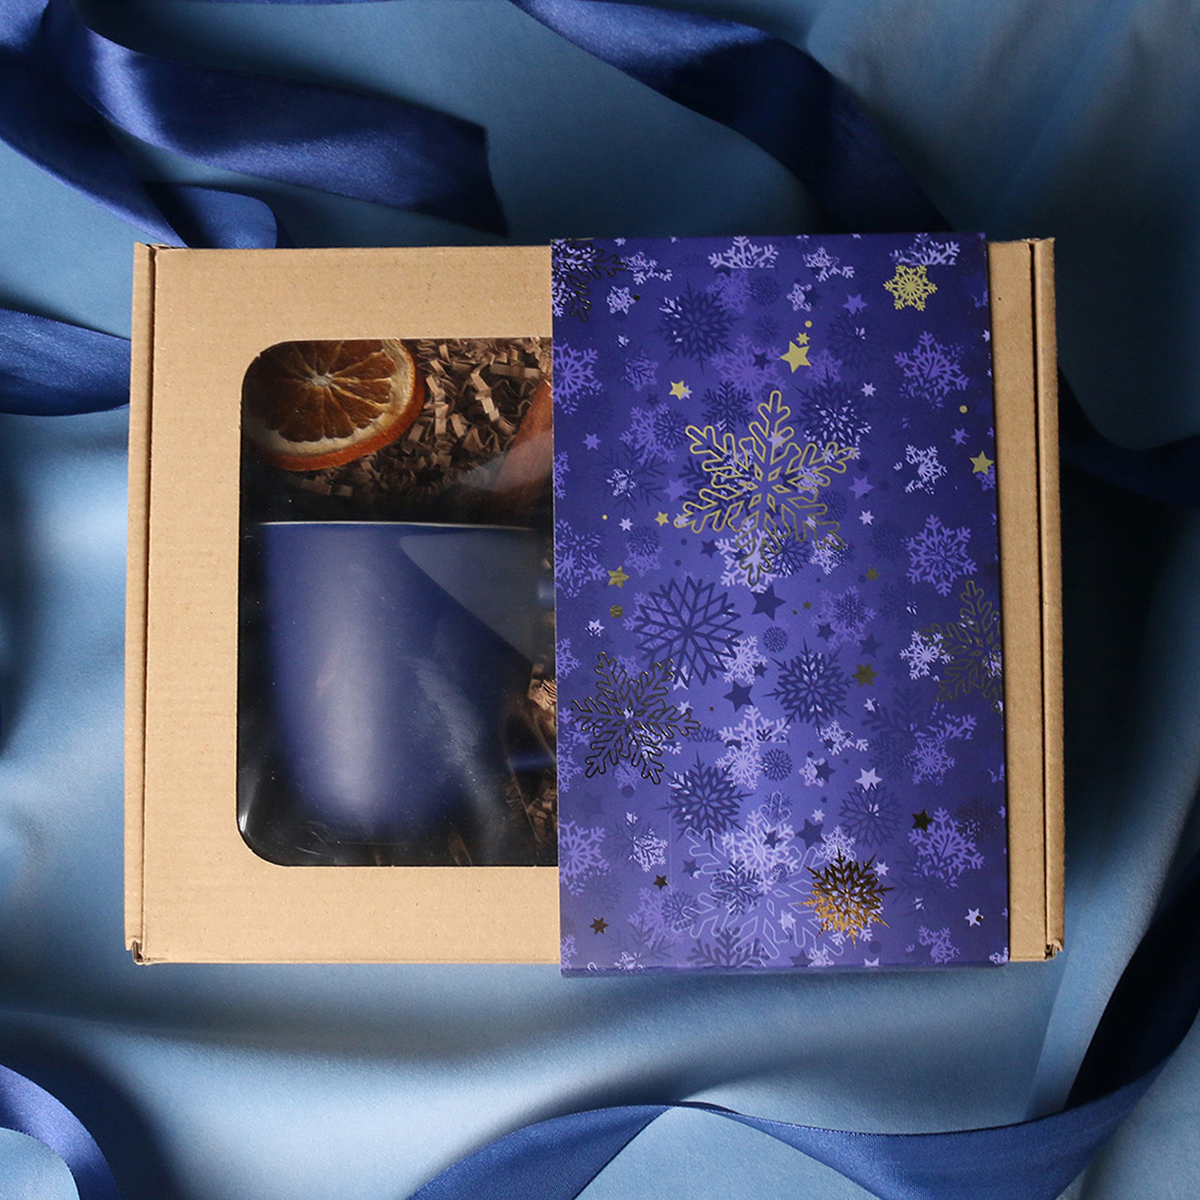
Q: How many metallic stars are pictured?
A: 12